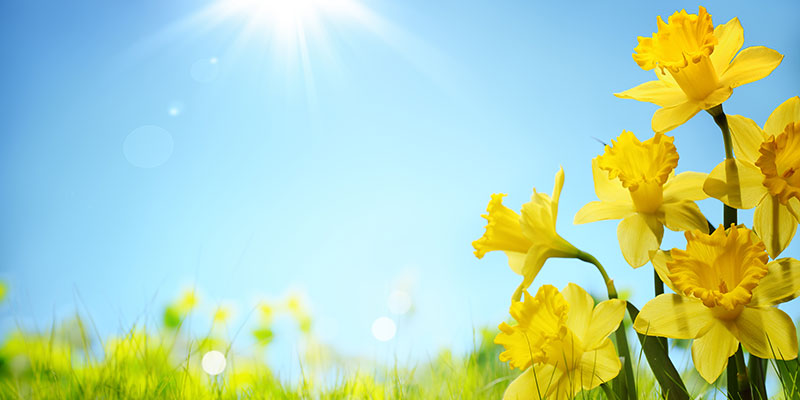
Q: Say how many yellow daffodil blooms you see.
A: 6